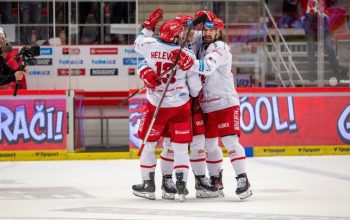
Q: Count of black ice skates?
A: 6